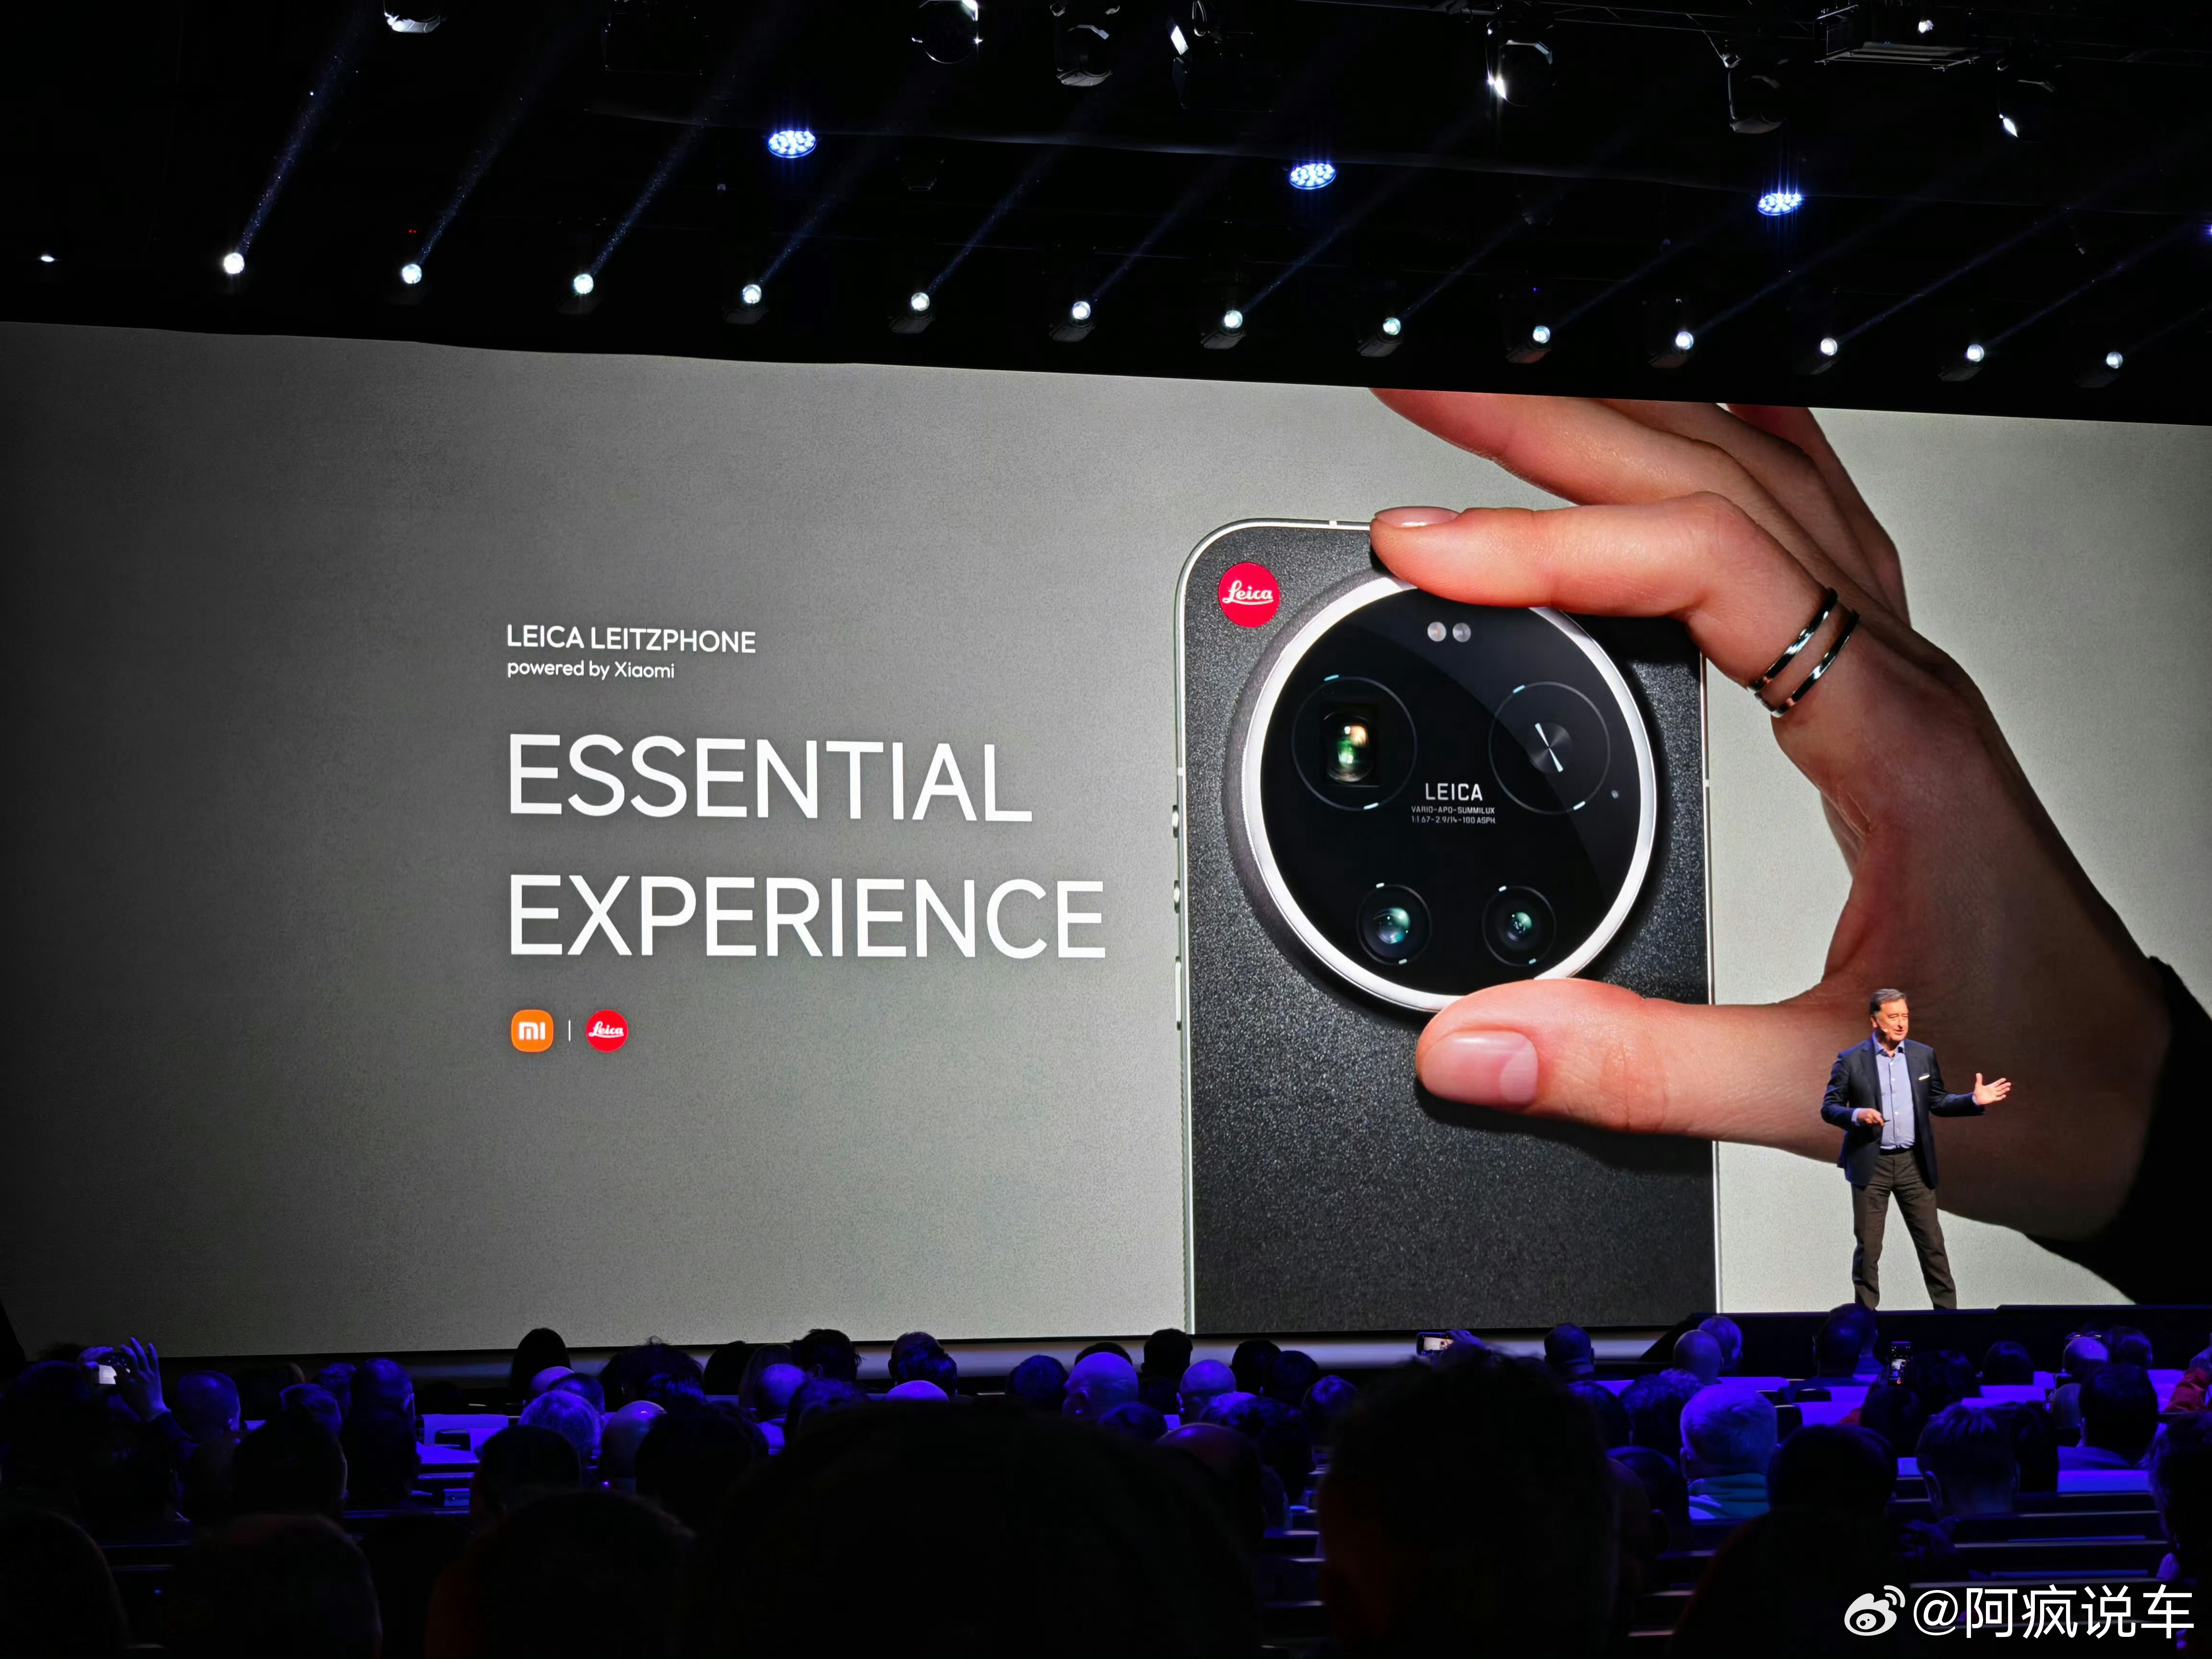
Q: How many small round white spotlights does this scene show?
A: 13